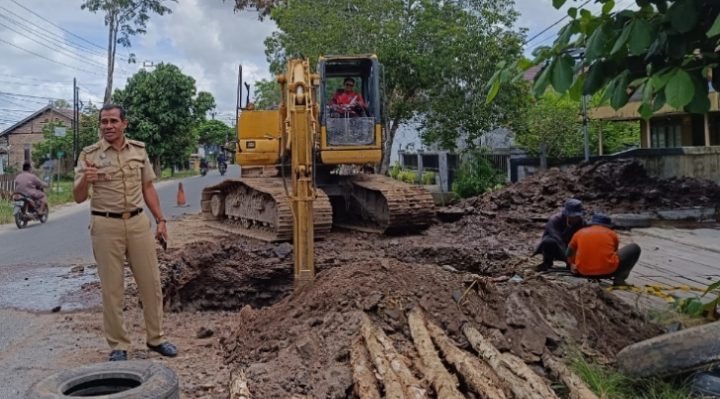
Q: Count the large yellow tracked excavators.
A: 1